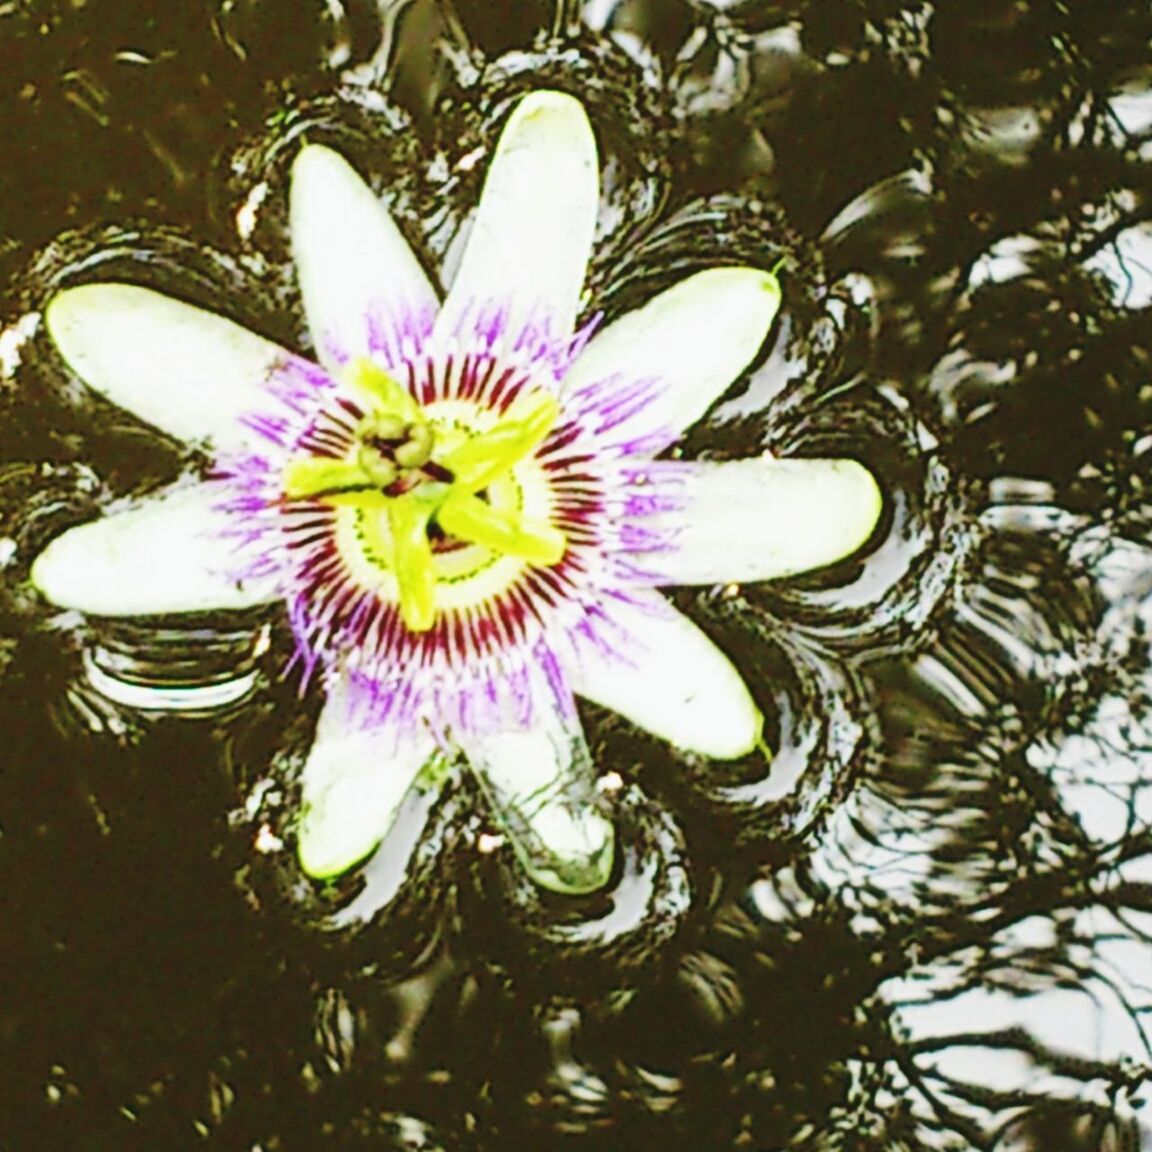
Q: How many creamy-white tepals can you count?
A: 9